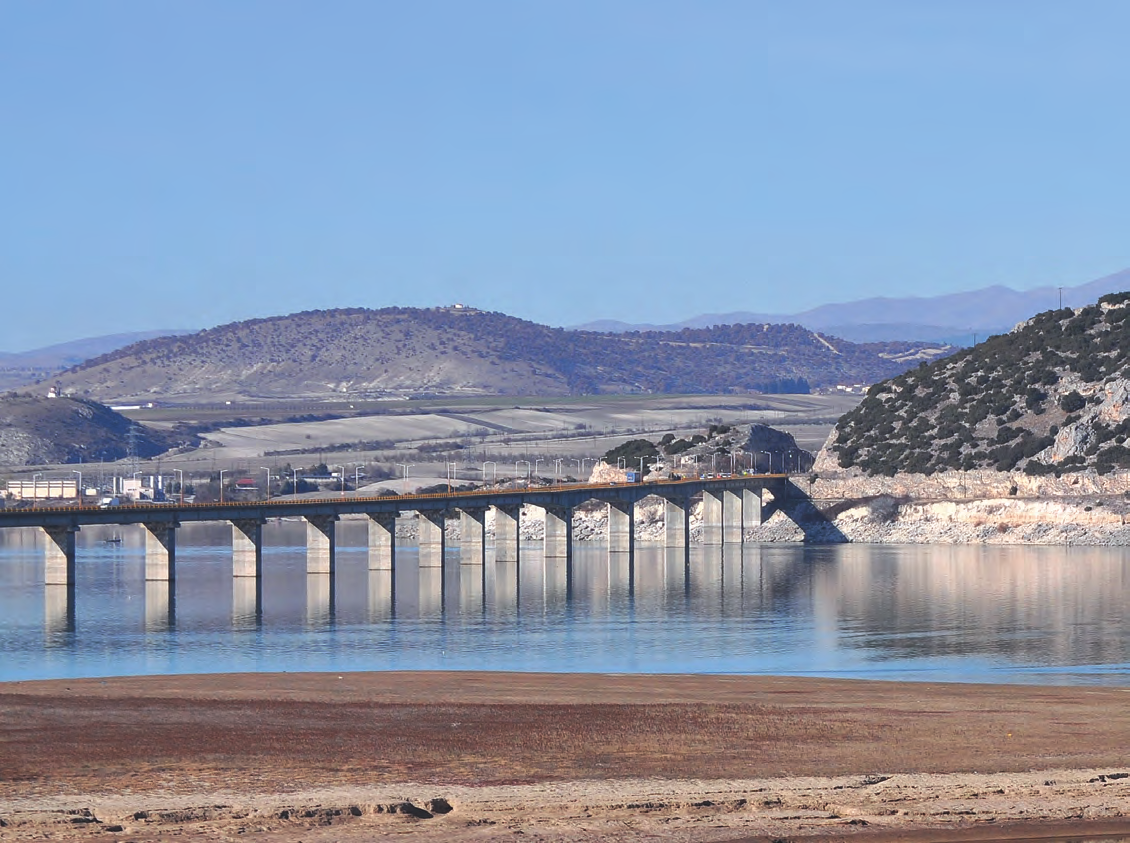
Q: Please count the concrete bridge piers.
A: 14